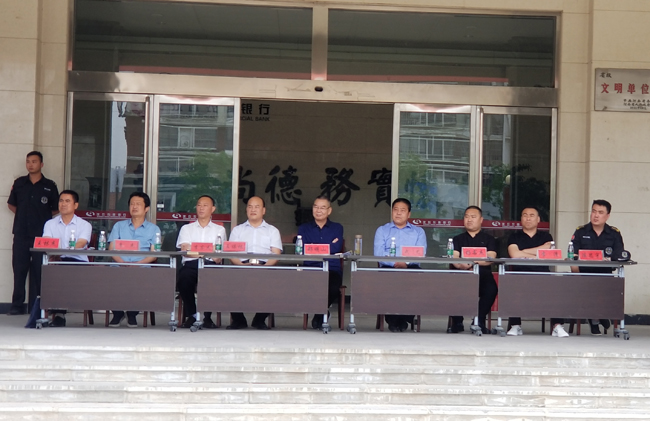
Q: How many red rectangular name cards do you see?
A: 9